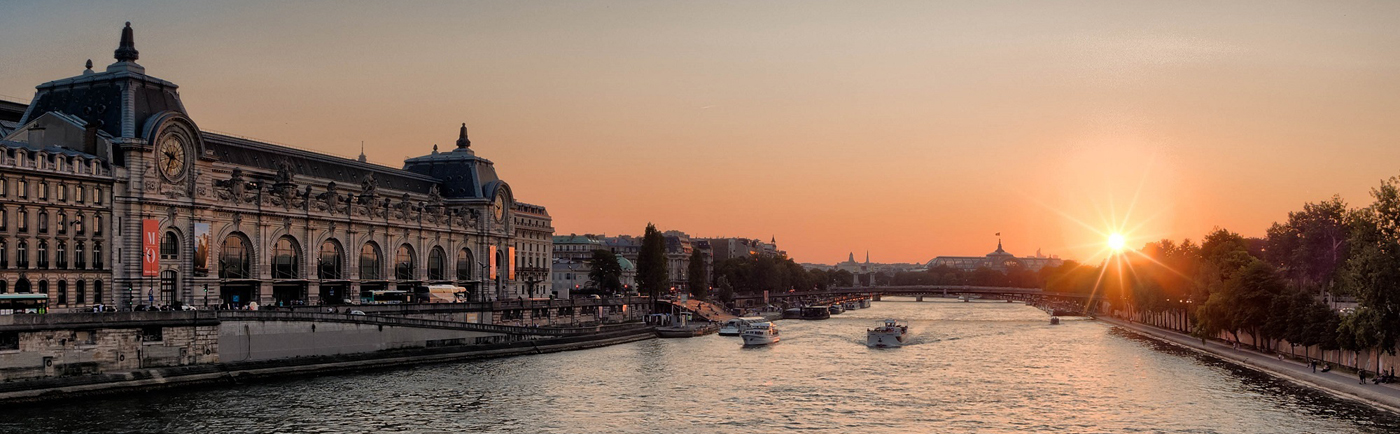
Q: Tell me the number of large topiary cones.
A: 0